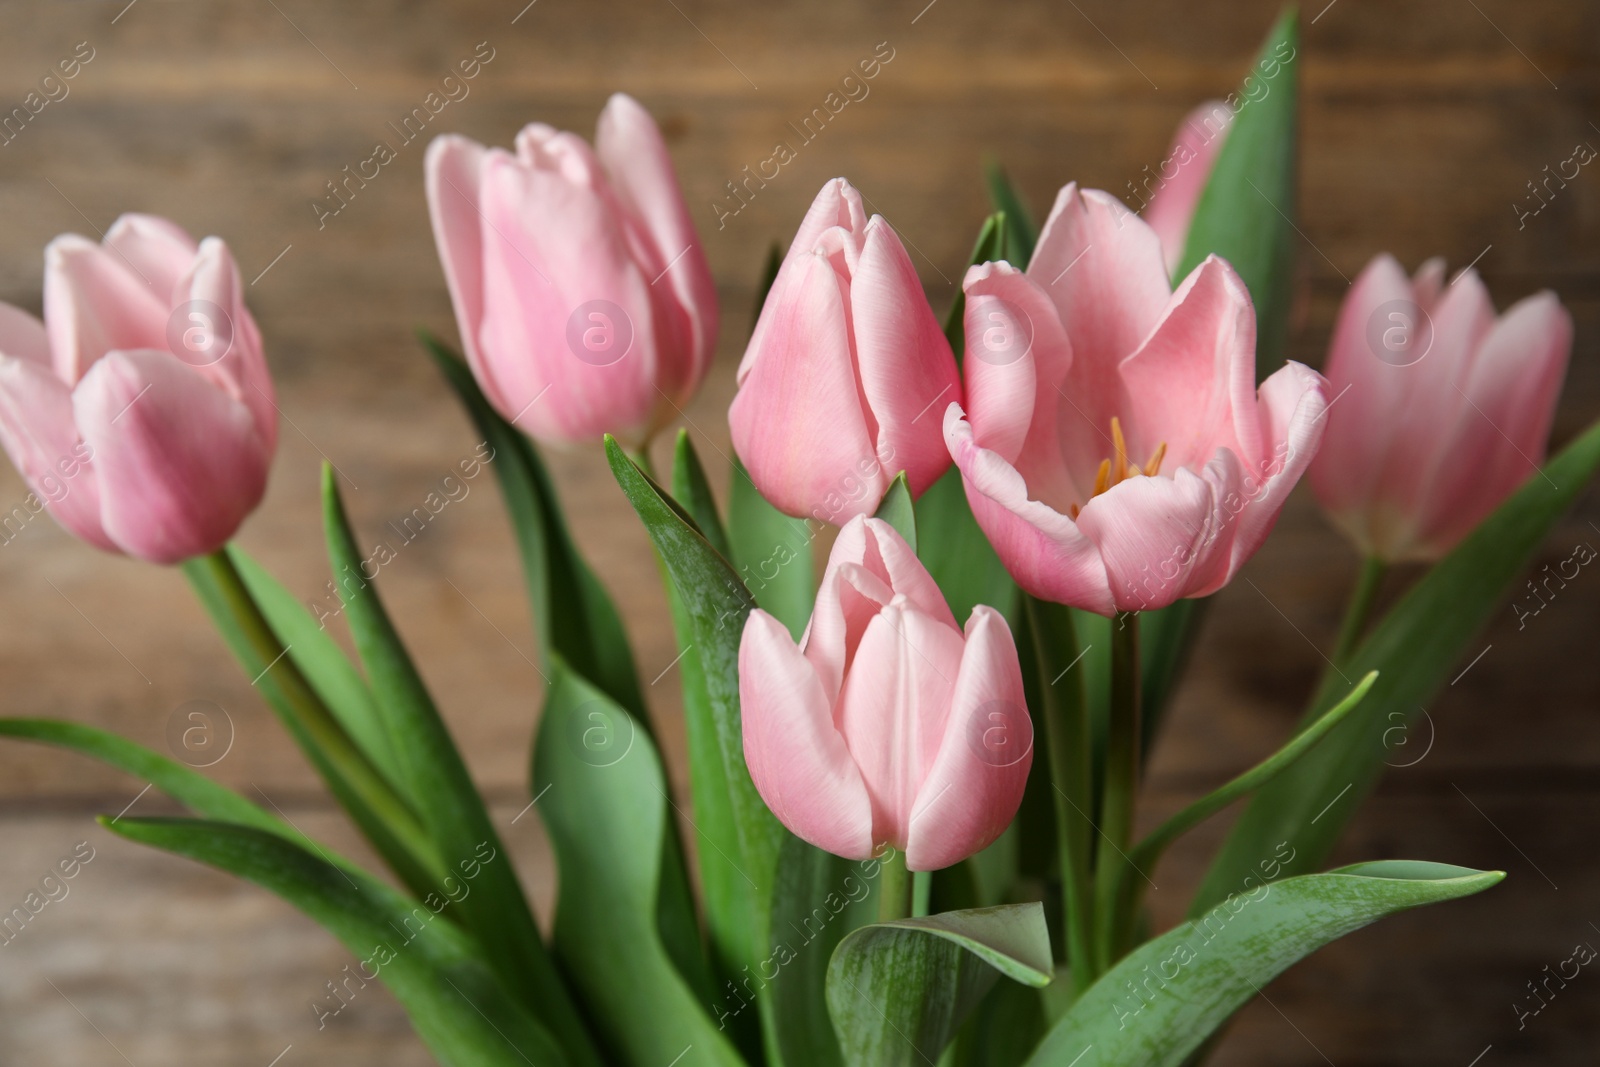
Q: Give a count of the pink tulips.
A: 7